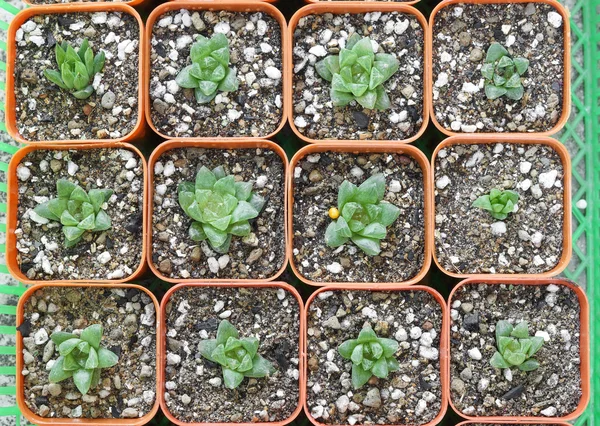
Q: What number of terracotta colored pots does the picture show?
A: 12